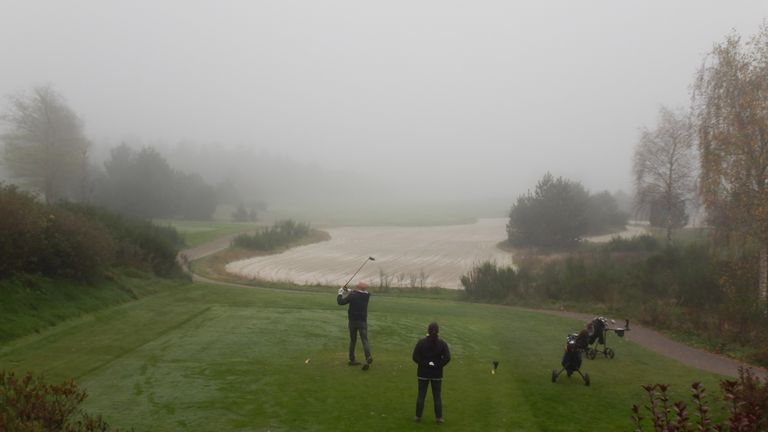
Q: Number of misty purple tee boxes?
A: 0